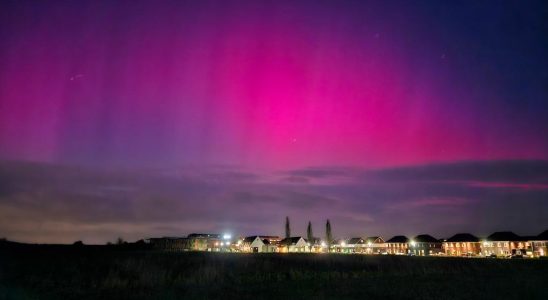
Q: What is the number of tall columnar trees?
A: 3